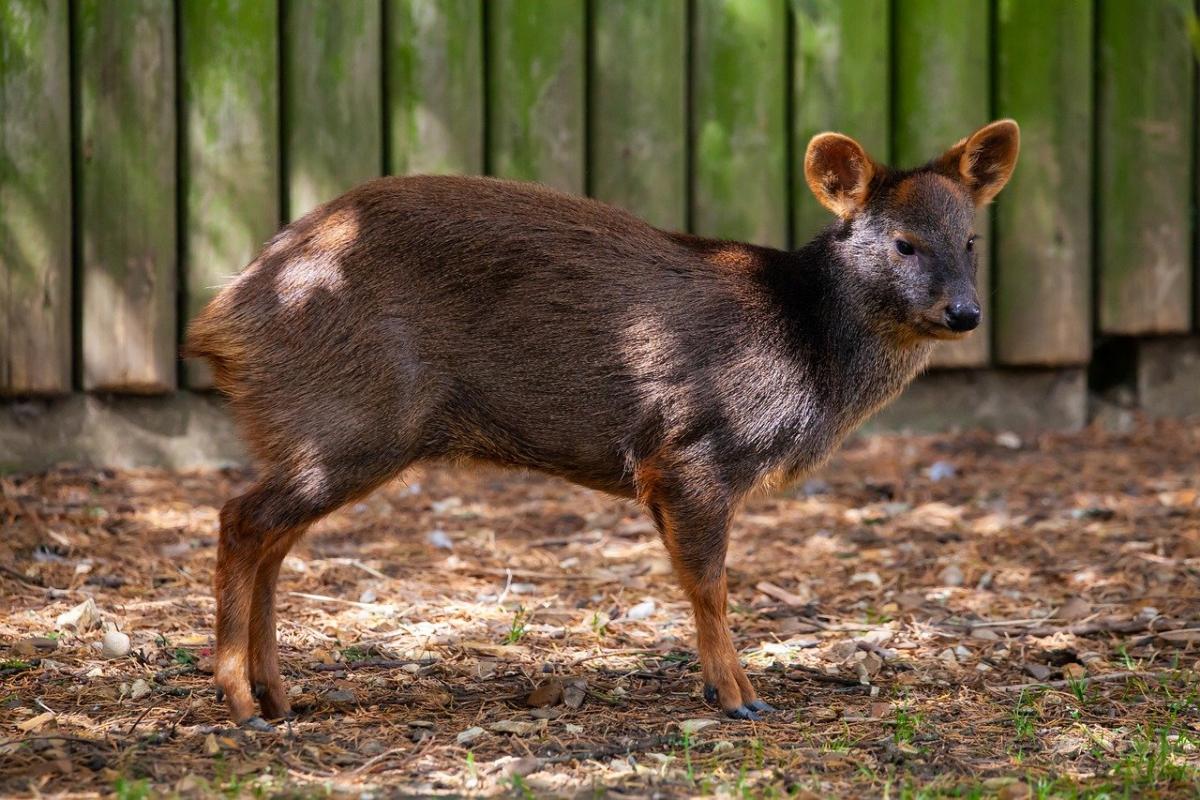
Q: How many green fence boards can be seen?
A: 12